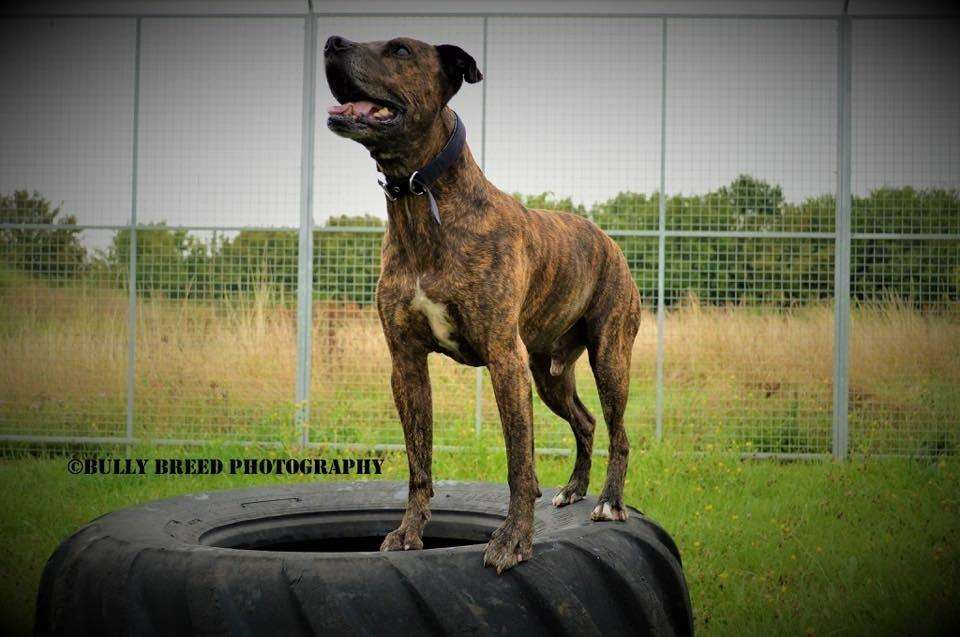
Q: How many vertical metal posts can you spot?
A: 5